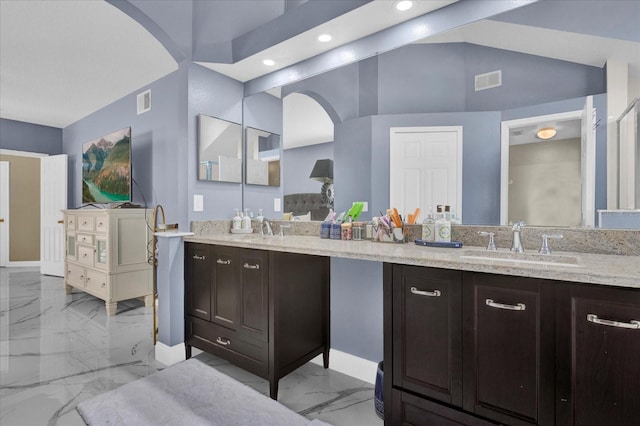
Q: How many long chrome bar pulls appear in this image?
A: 7